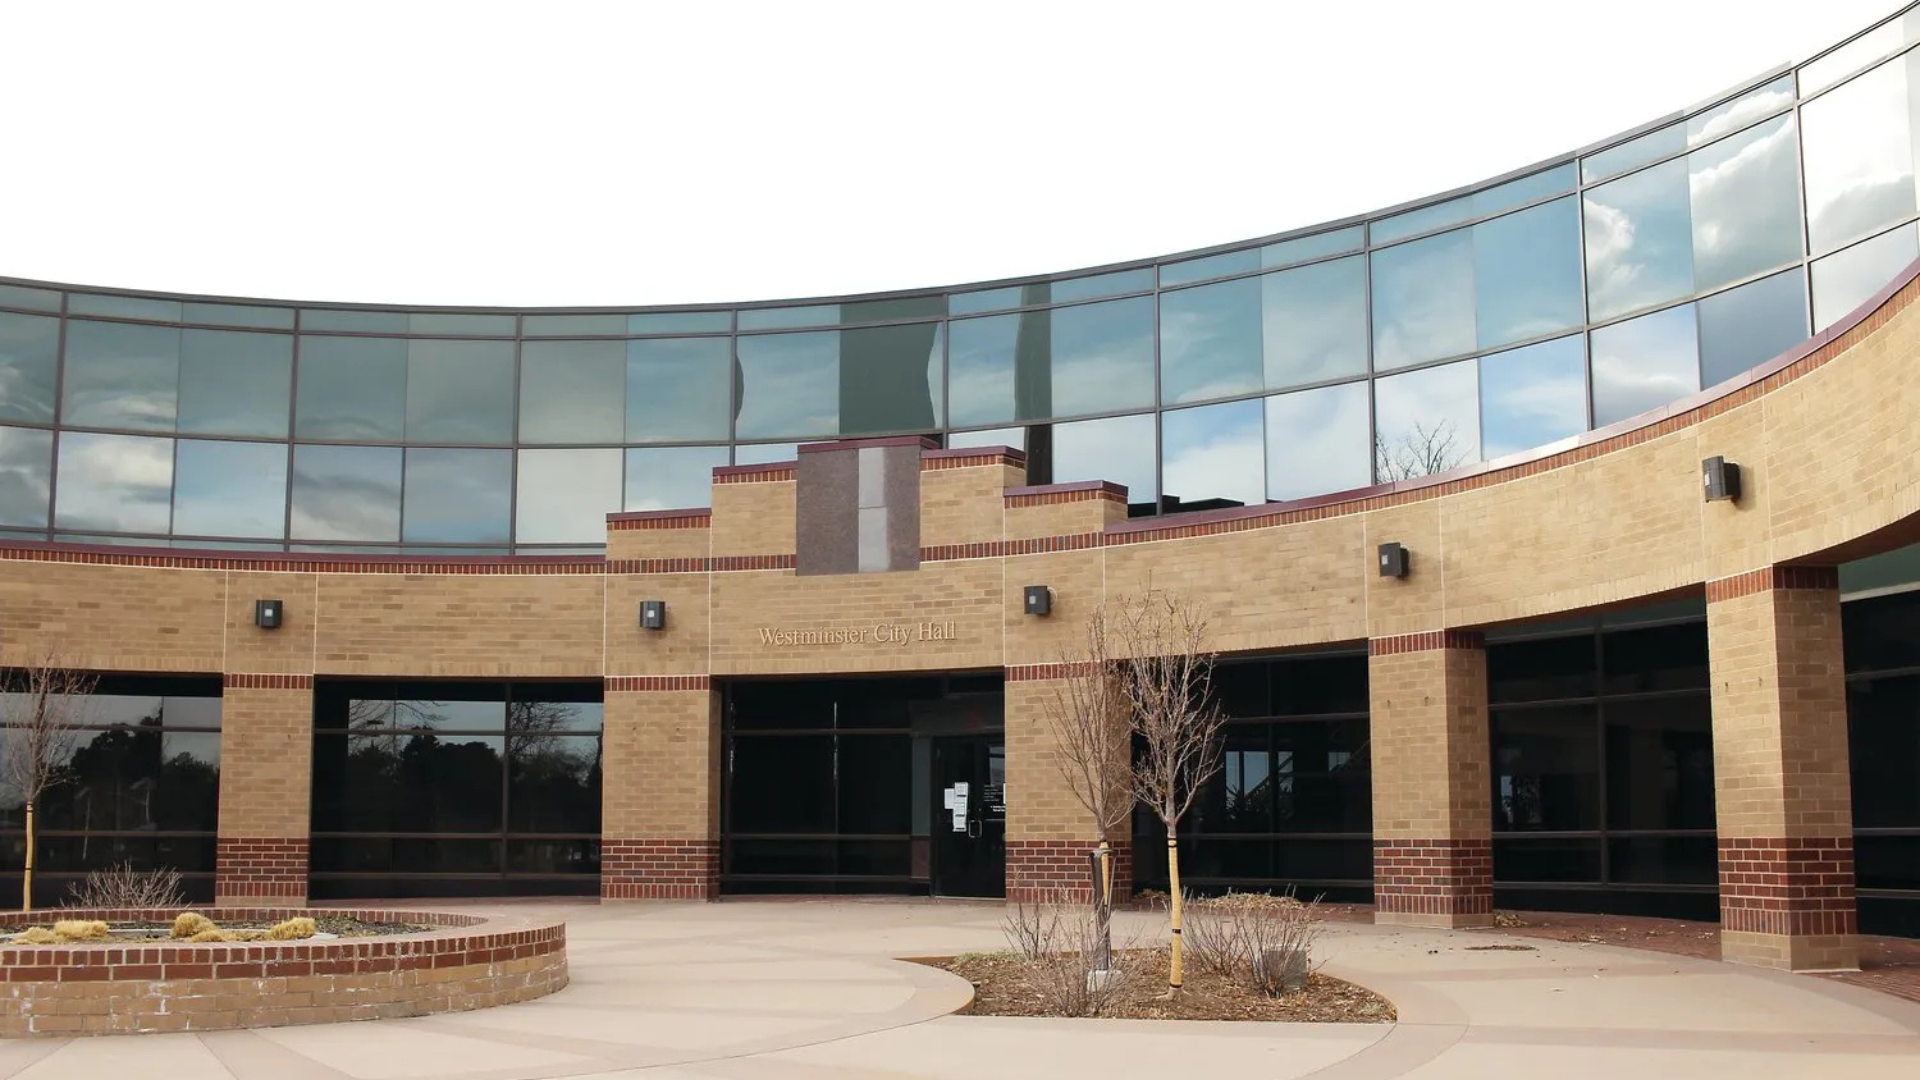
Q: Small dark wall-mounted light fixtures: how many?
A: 5